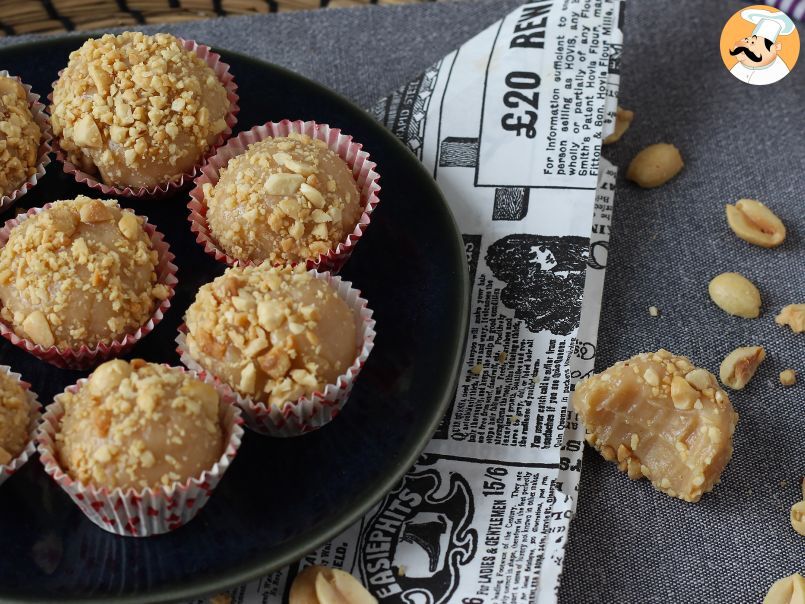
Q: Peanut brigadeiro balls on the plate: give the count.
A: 7